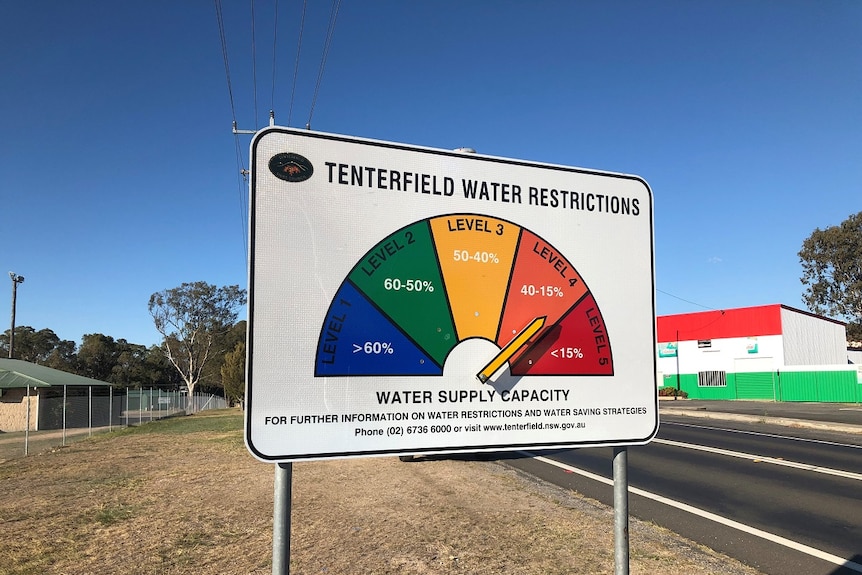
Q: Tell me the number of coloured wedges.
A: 5